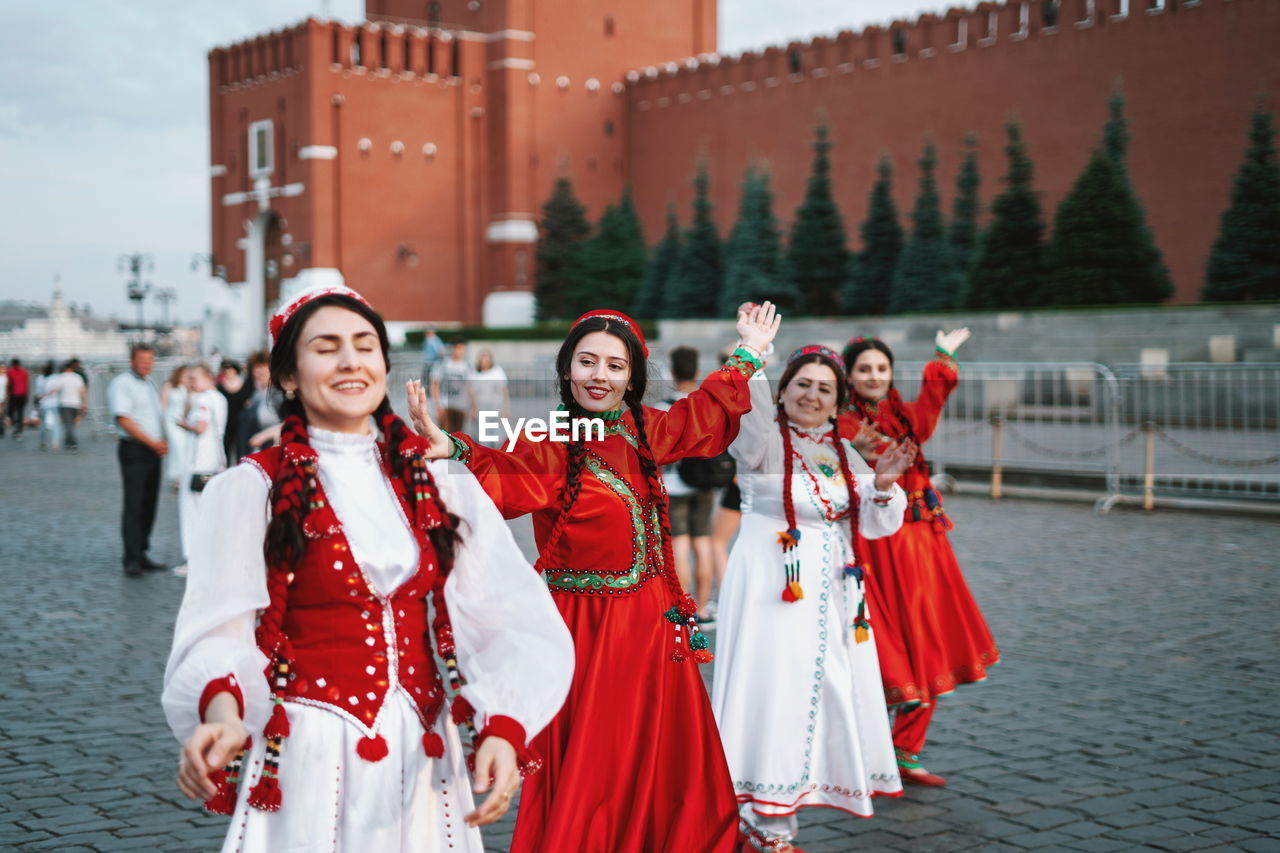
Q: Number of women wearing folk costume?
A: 4